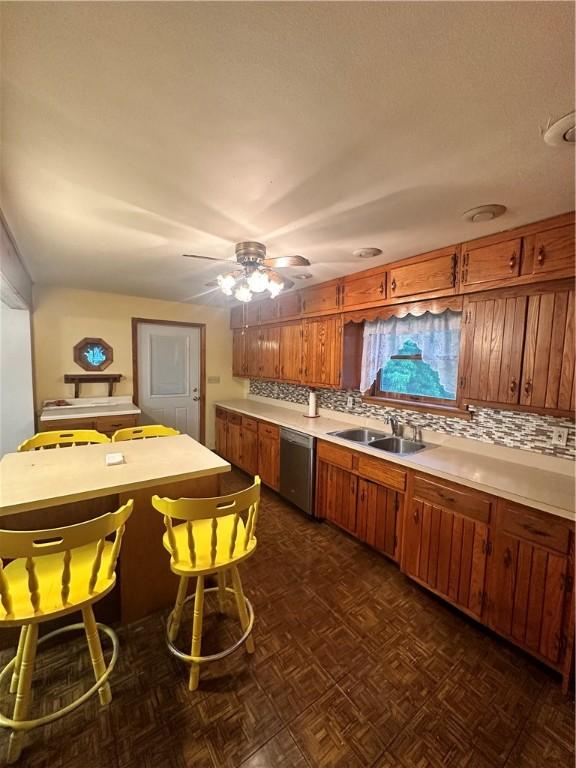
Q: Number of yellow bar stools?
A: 4